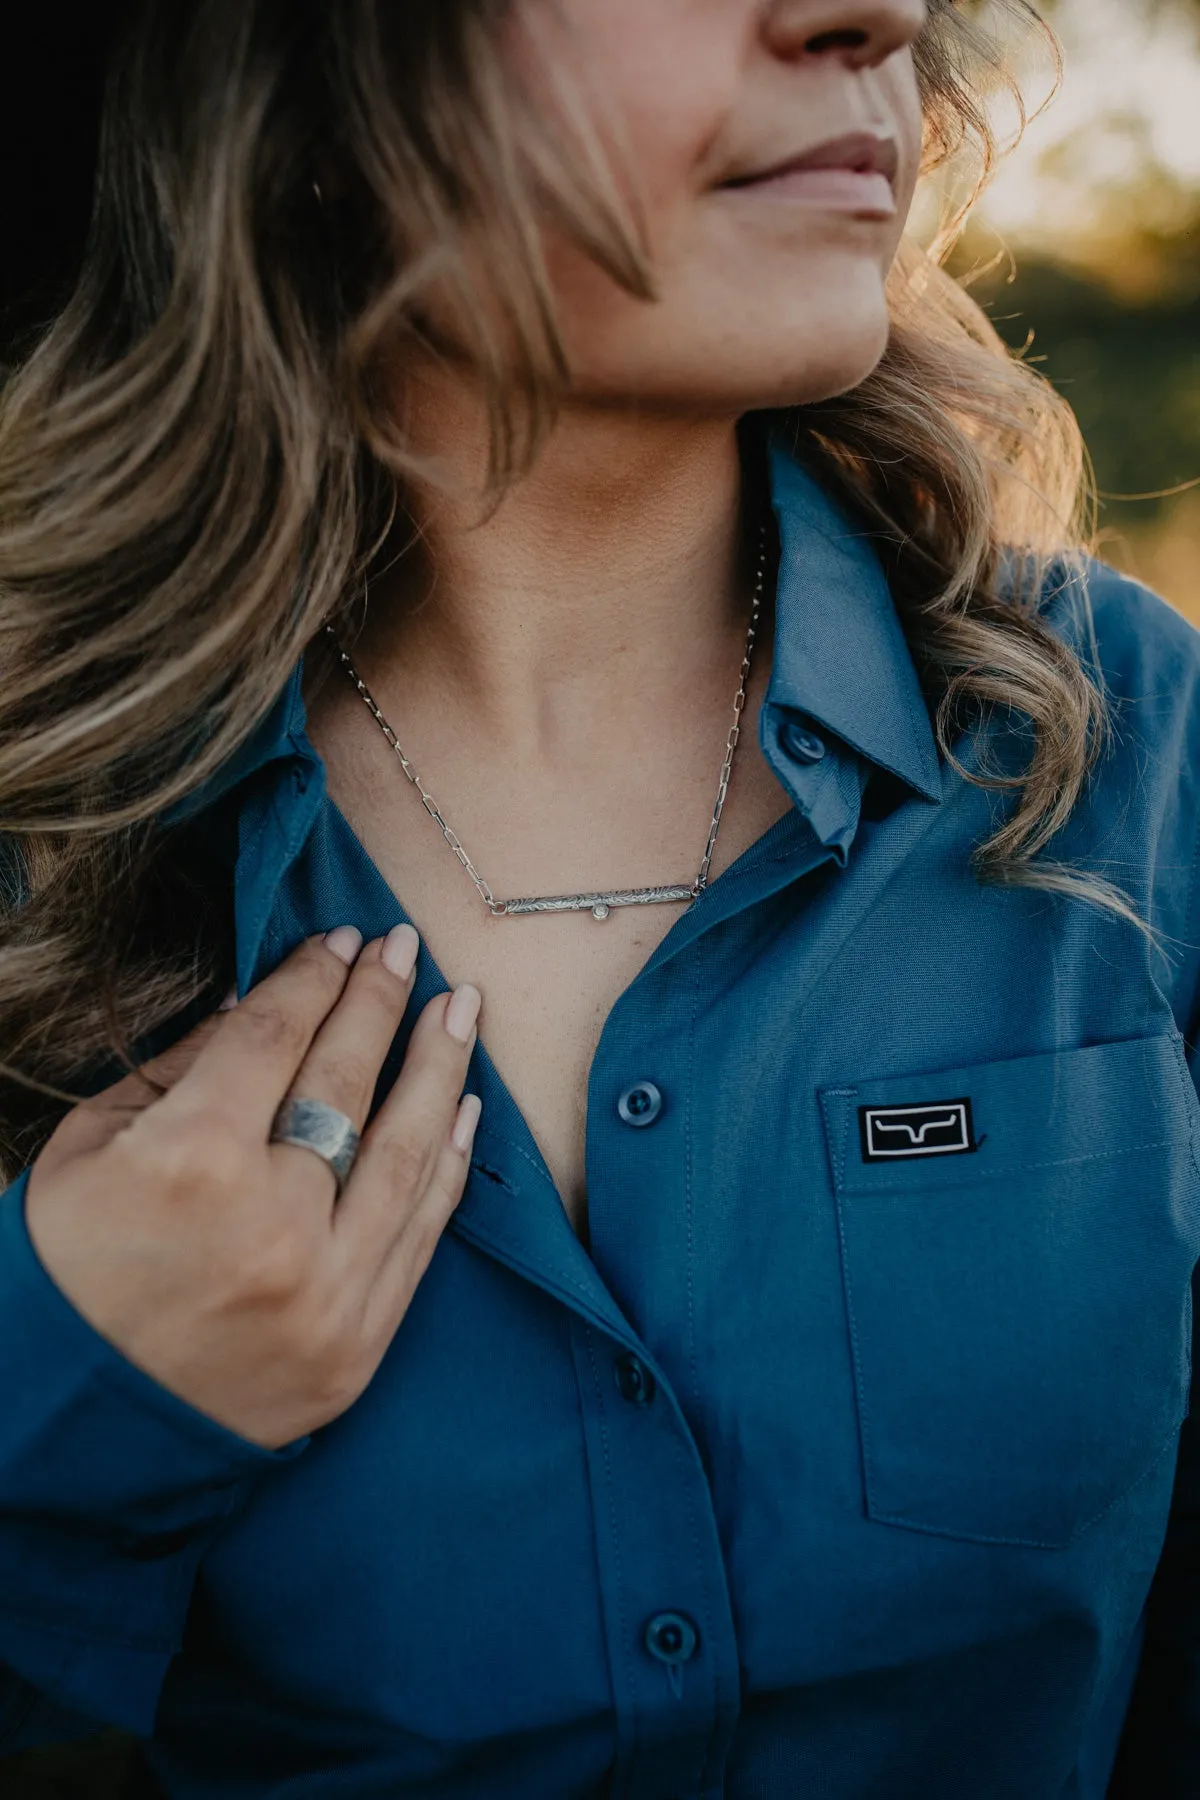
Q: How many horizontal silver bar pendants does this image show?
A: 1